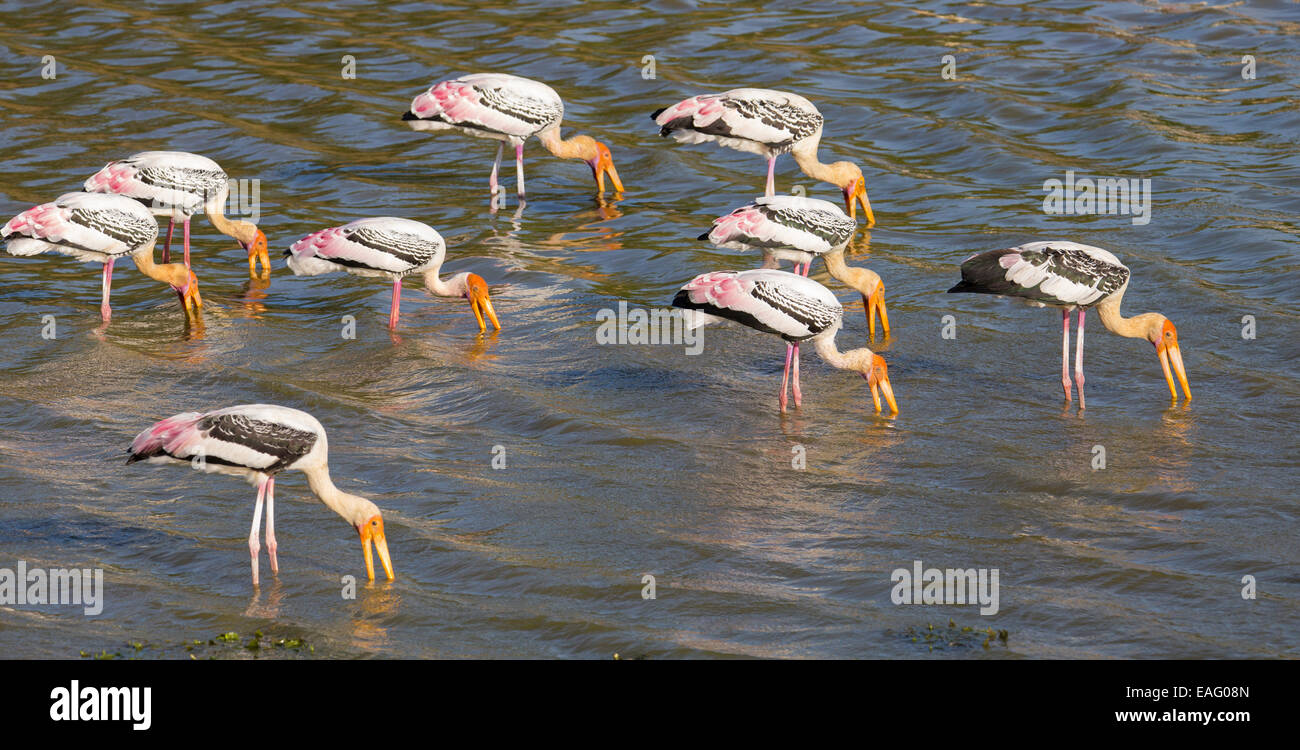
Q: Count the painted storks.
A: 9